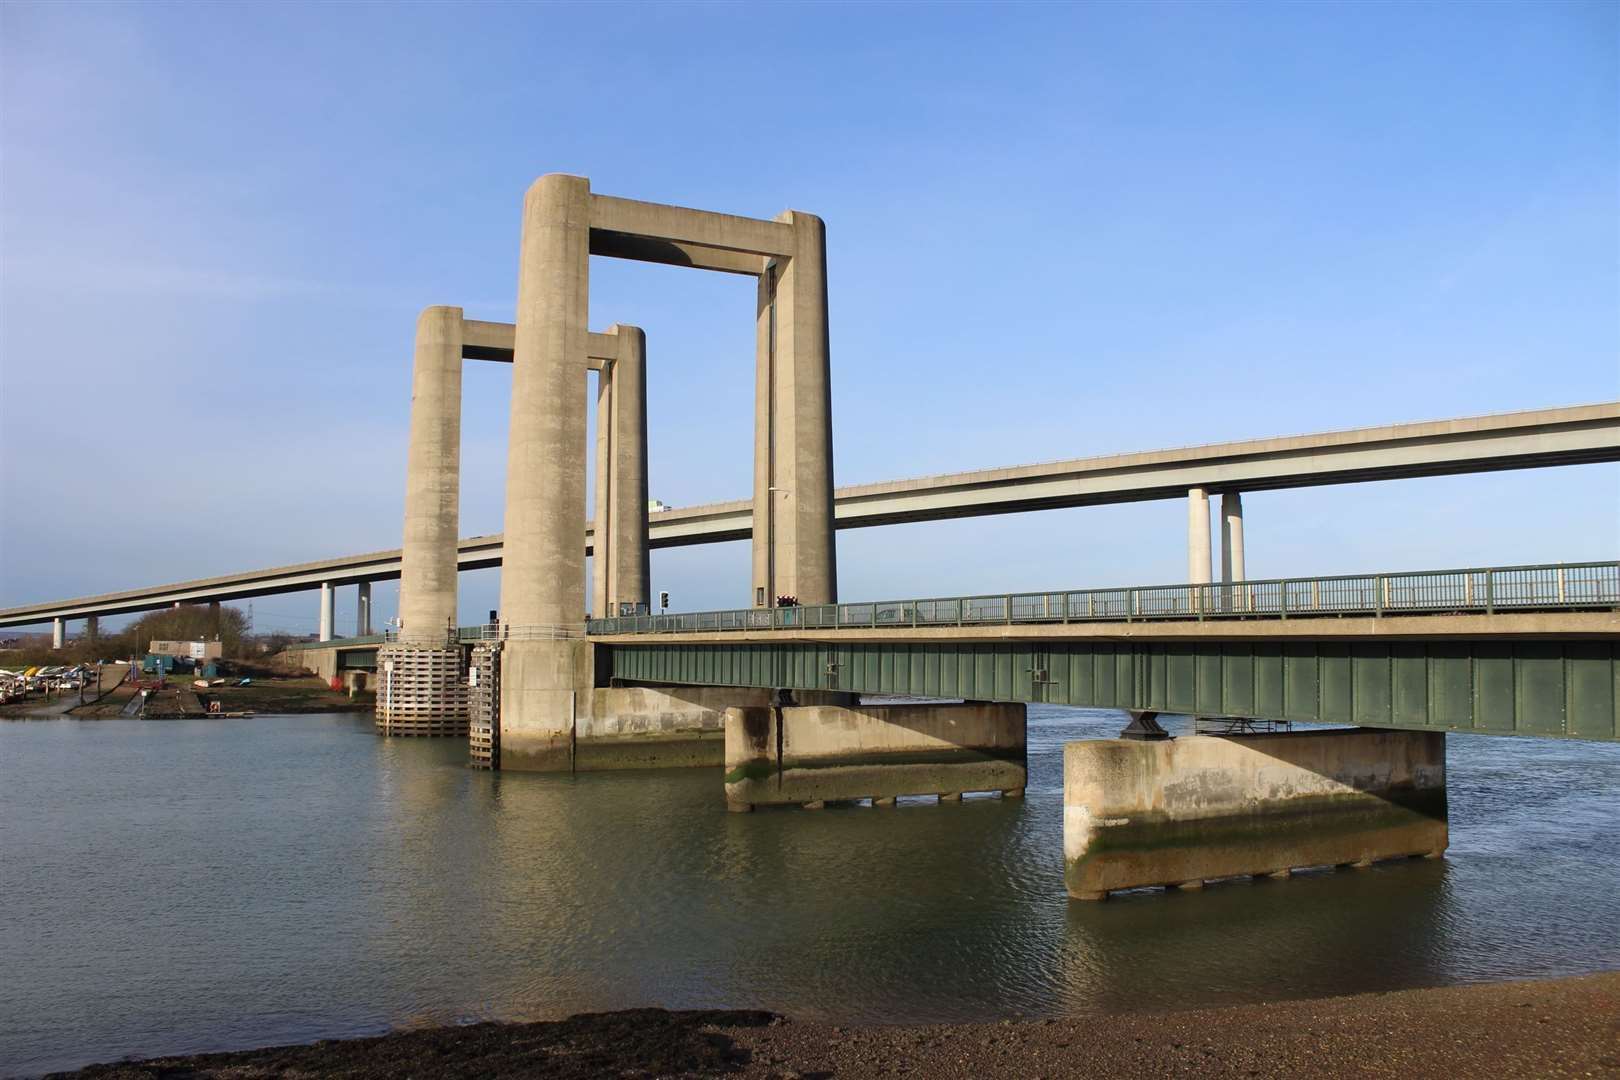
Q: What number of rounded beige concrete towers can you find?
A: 4